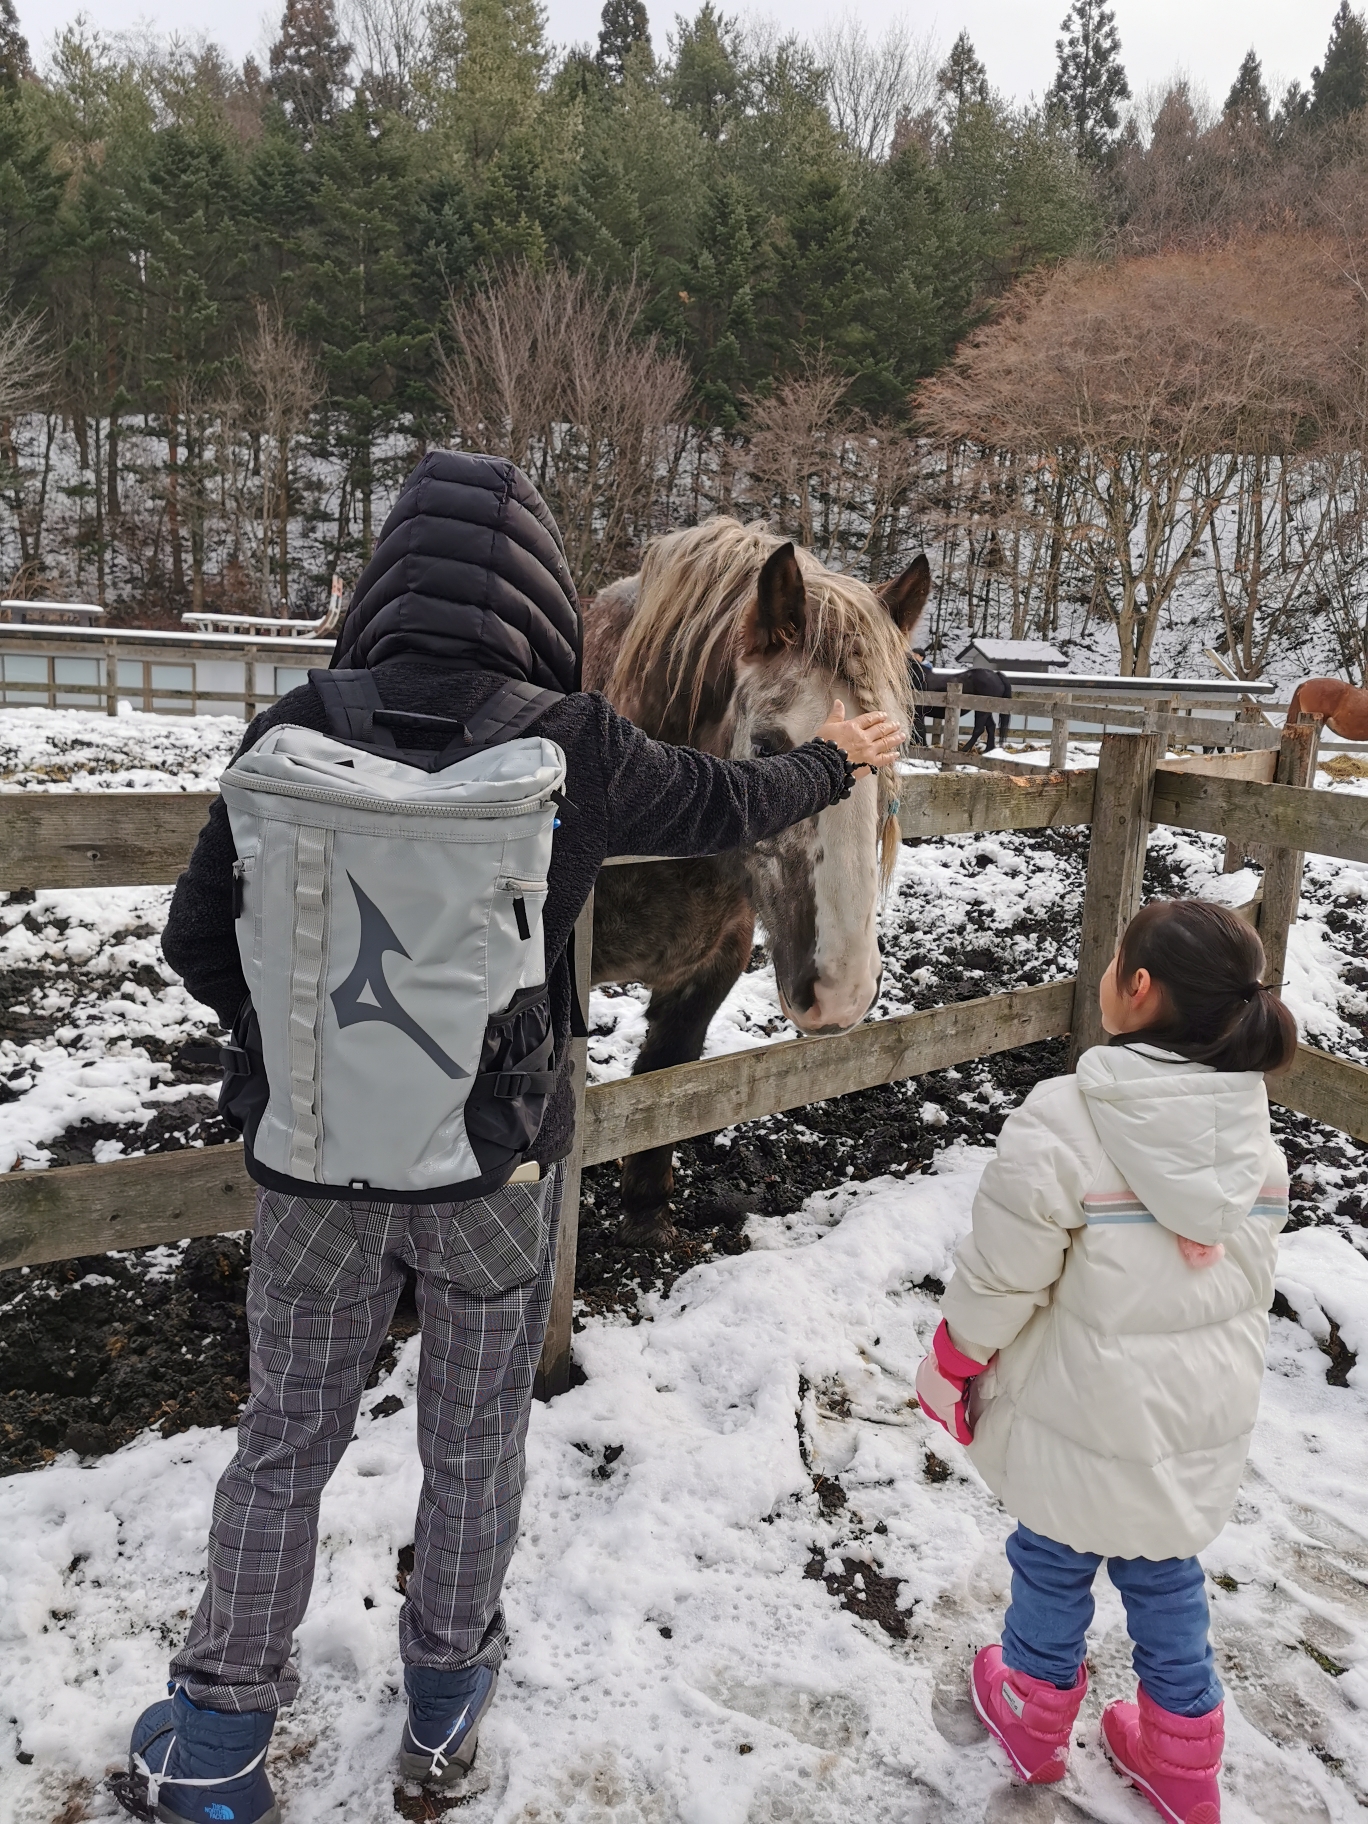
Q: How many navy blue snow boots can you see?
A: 2